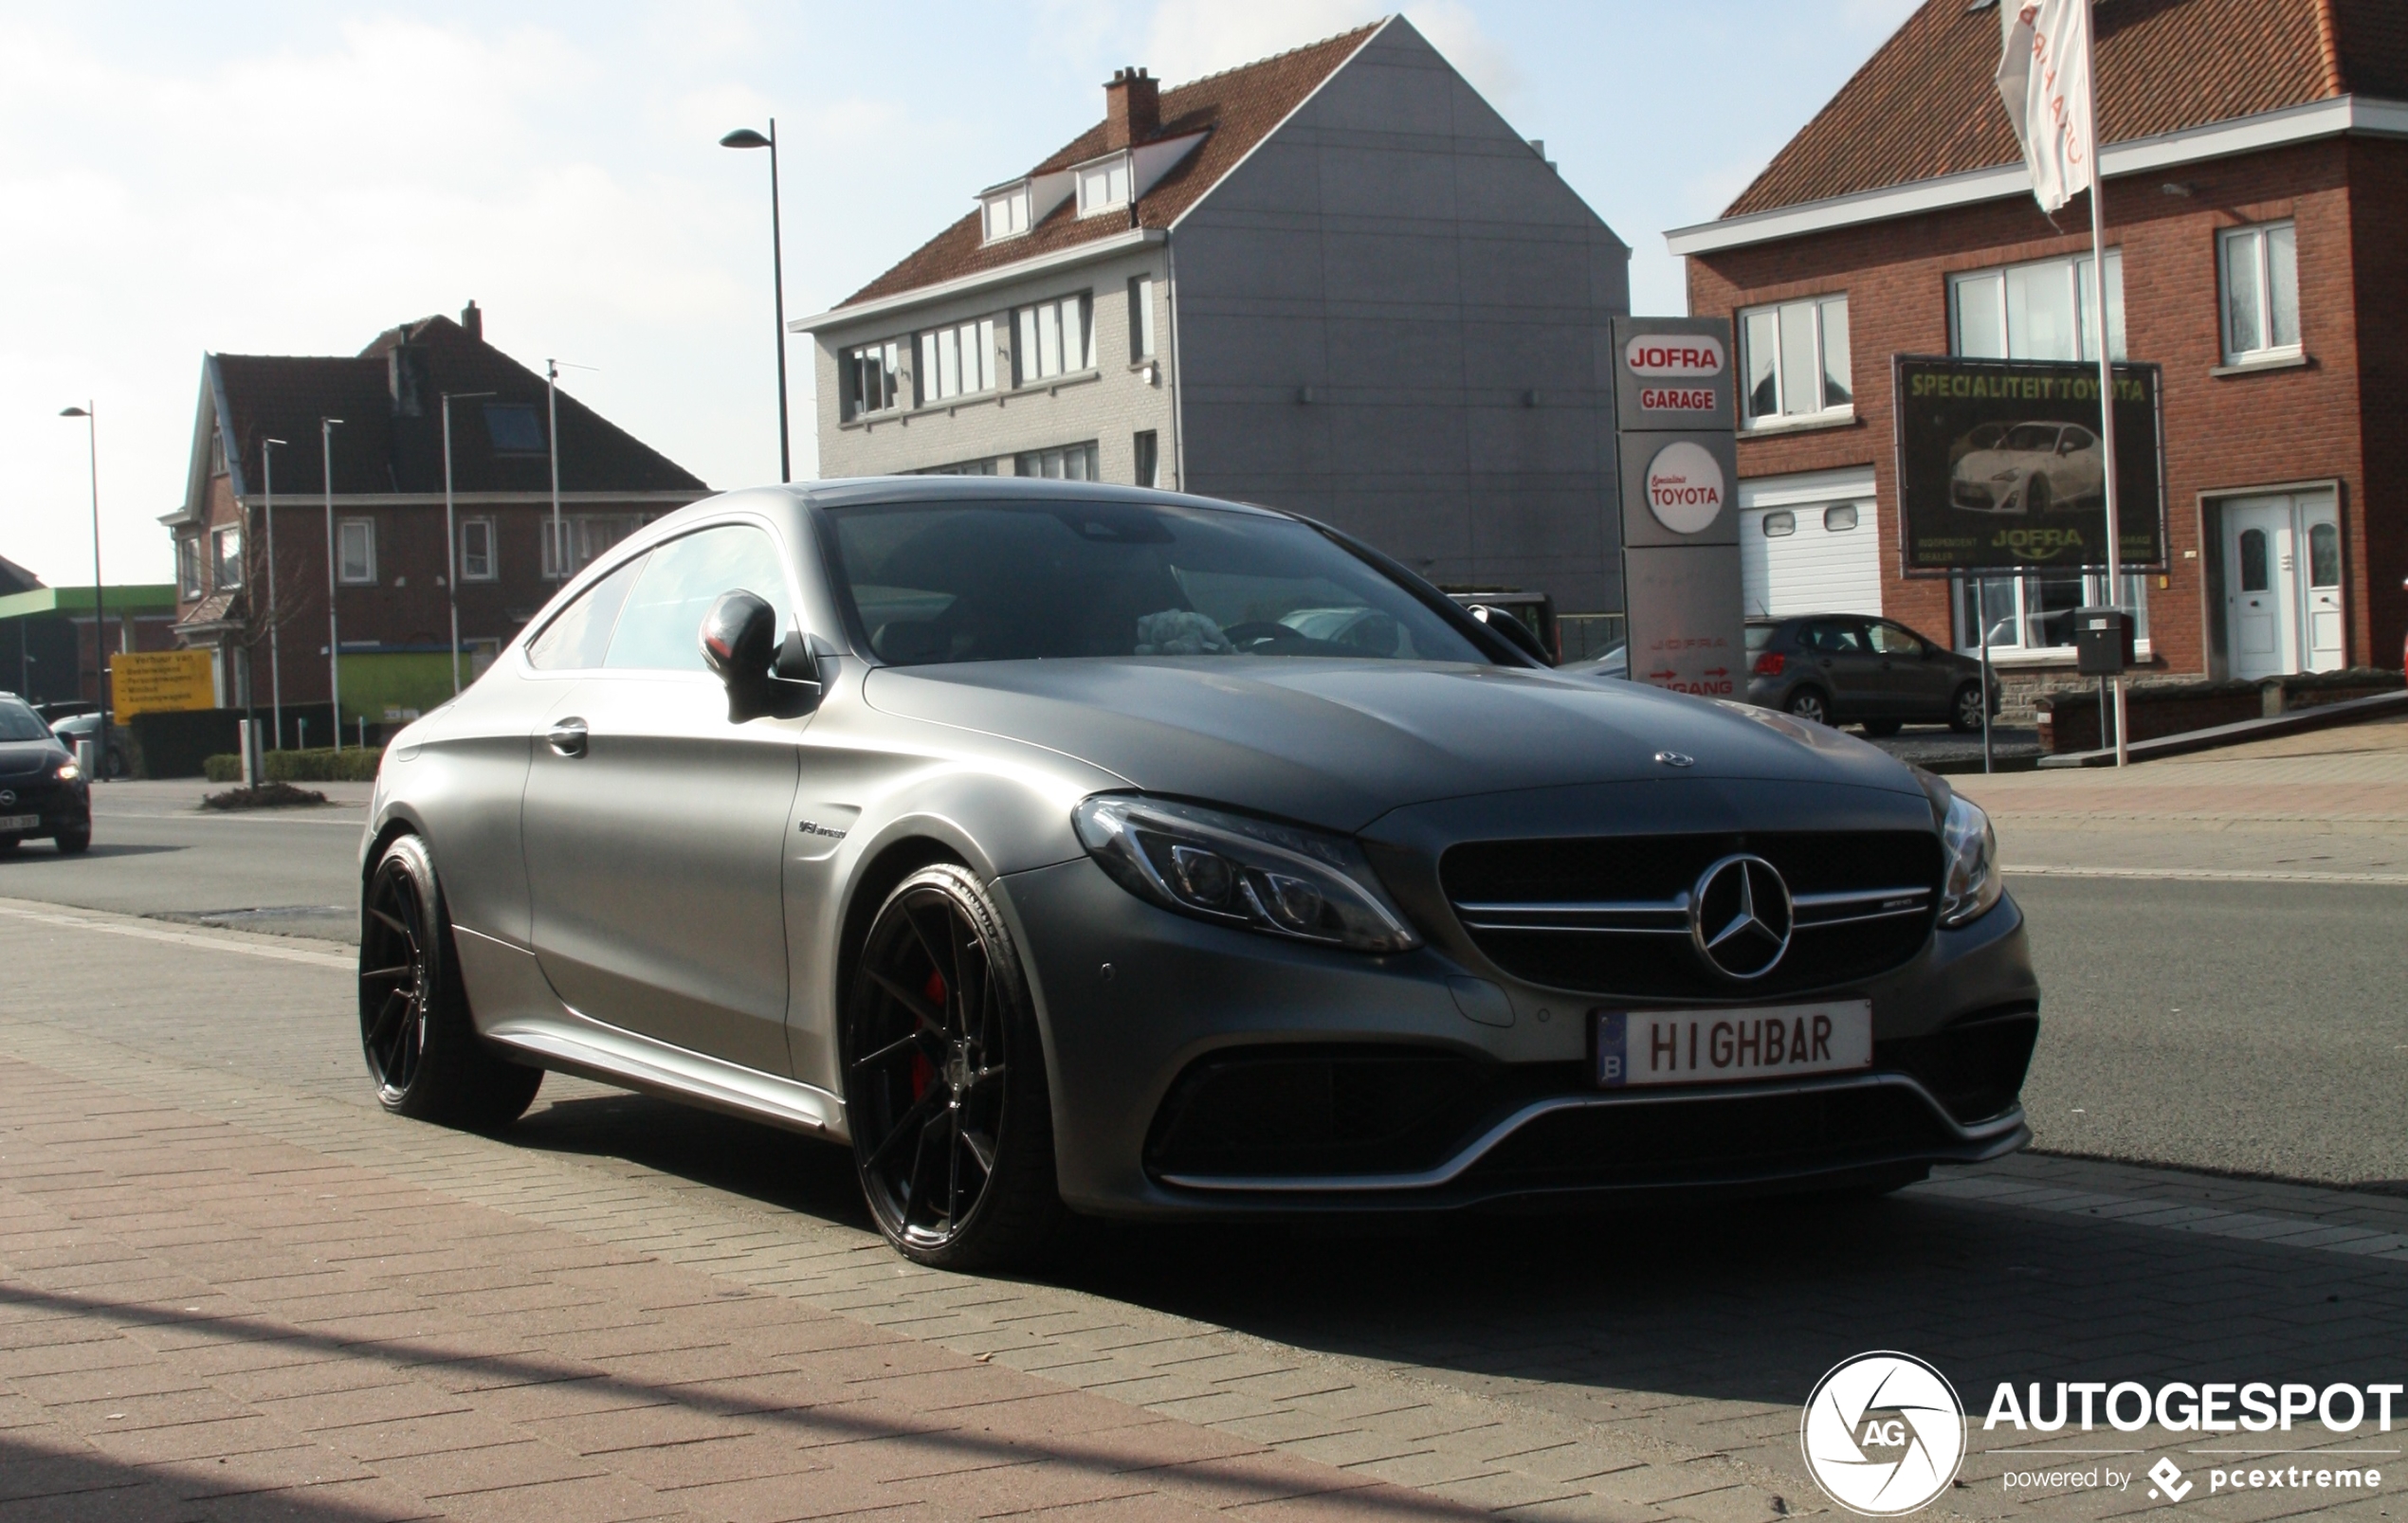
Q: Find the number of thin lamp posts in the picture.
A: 2